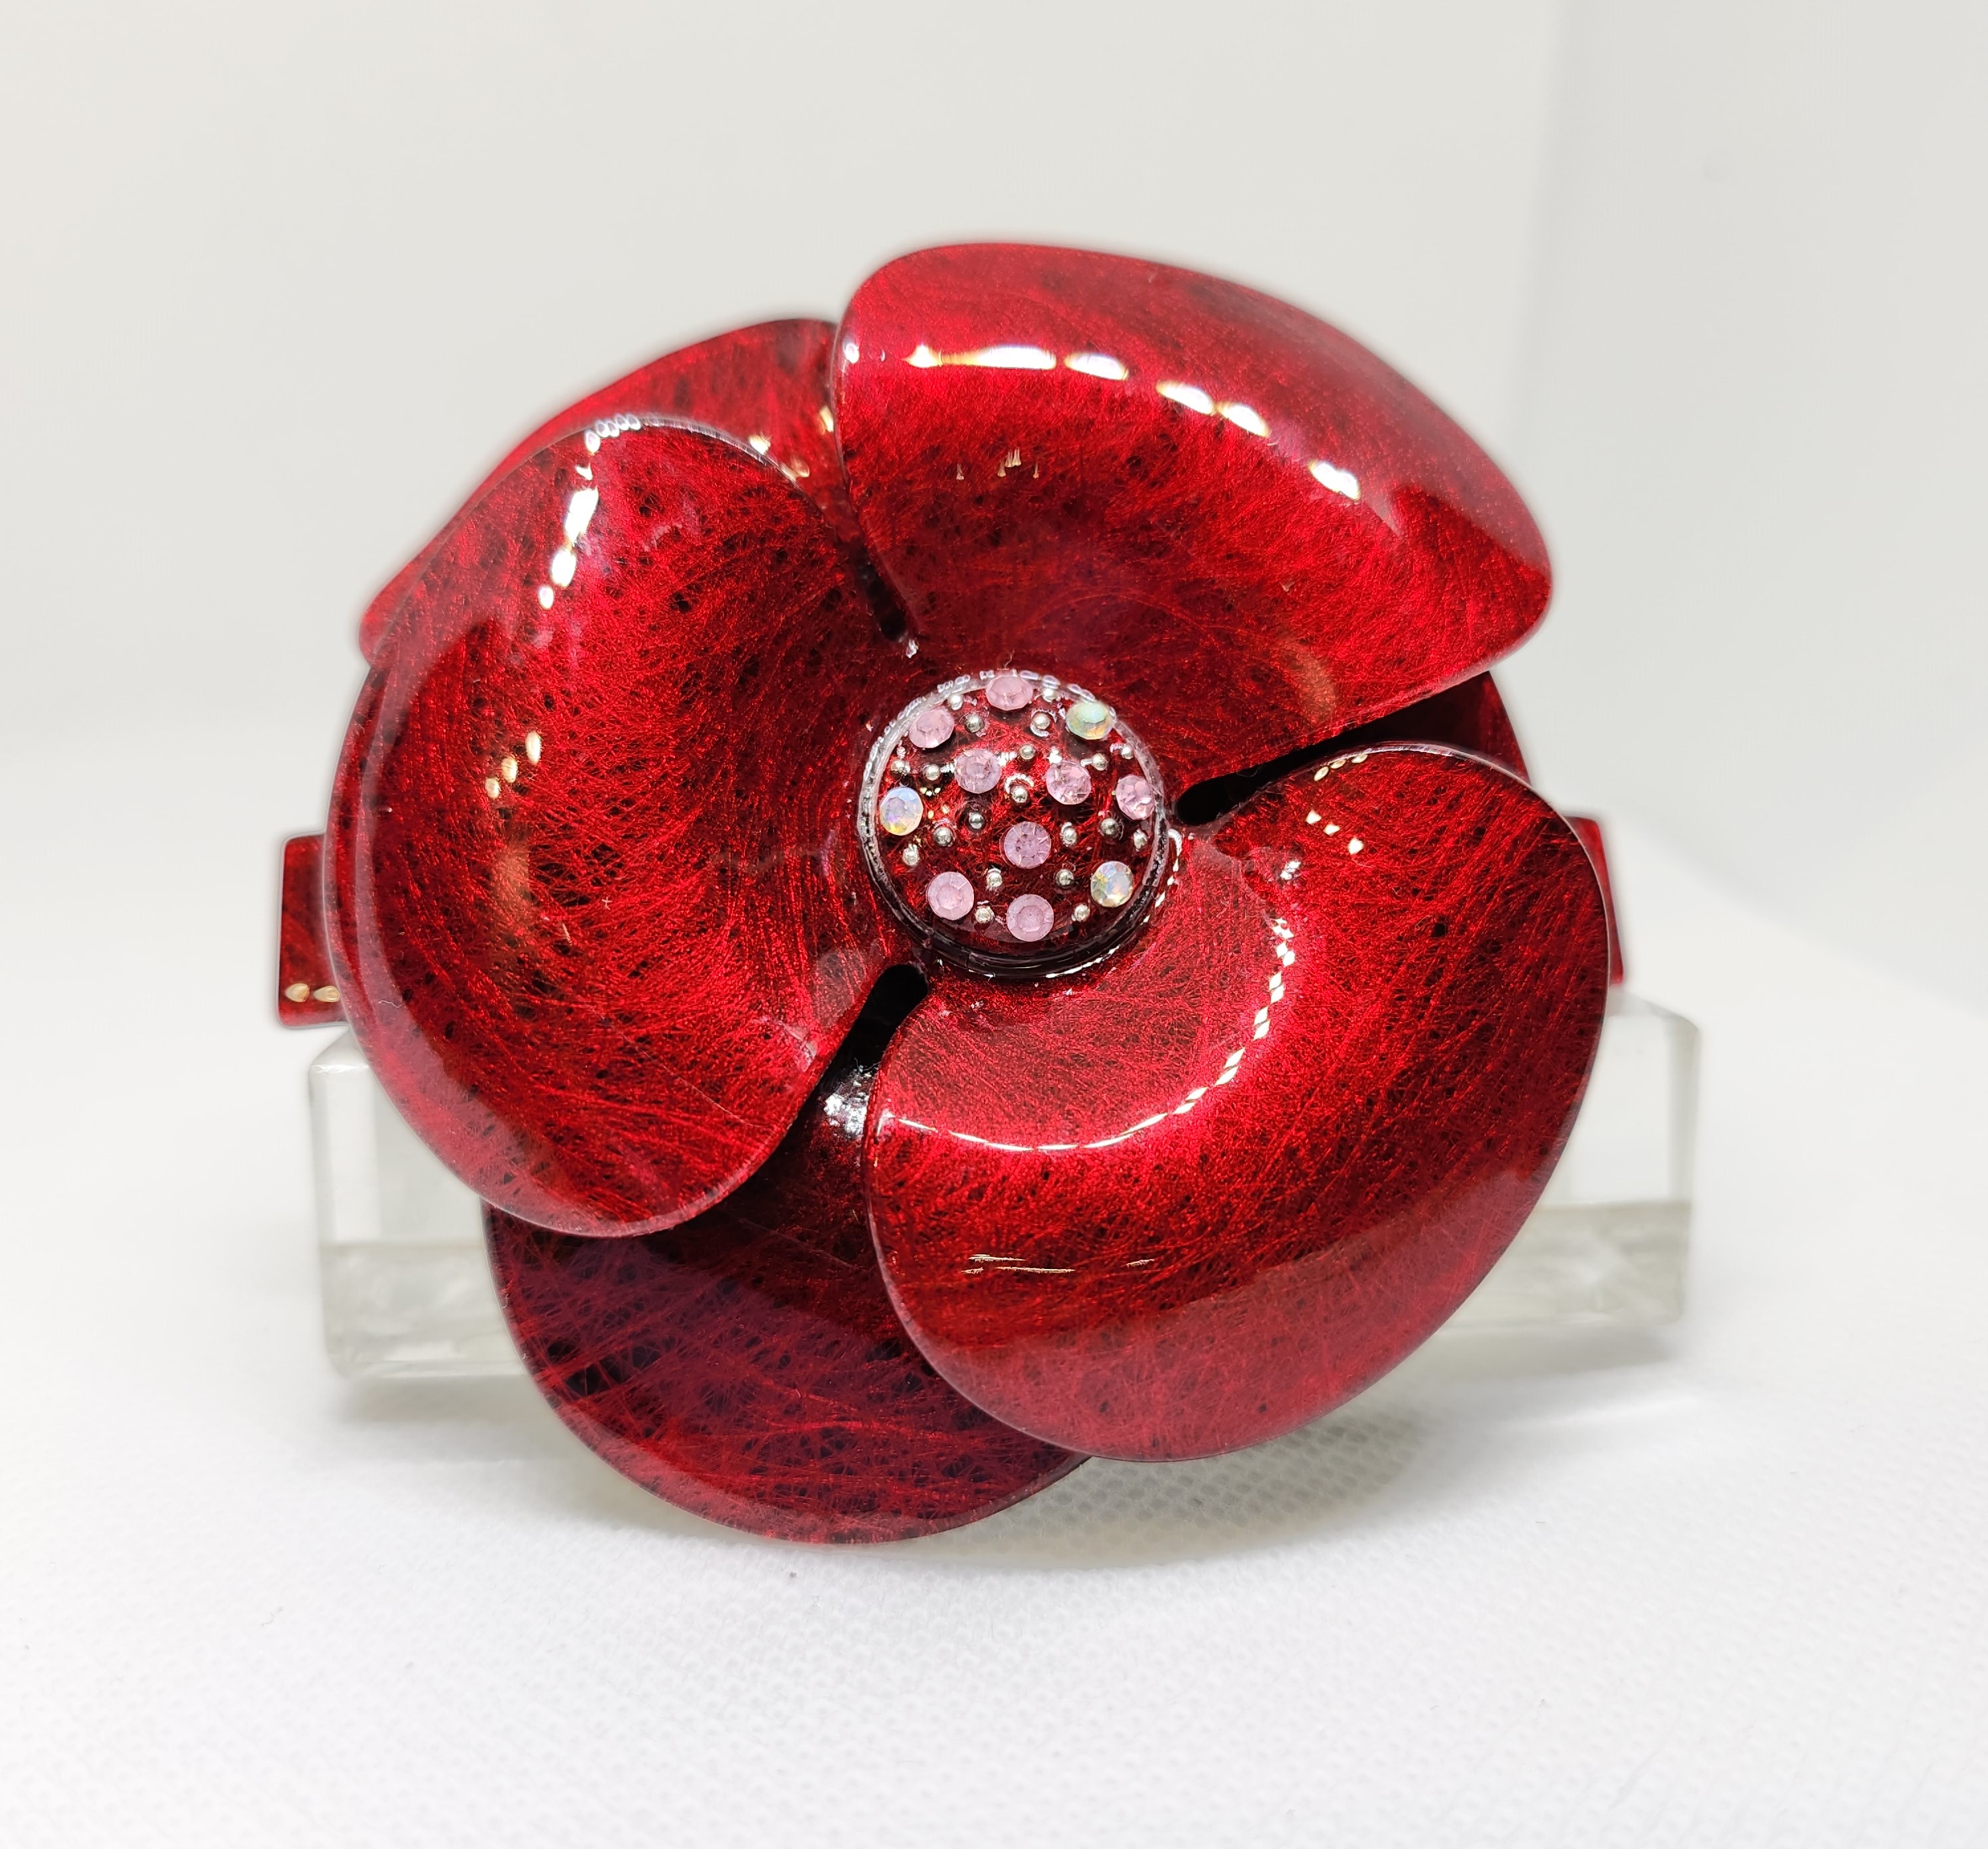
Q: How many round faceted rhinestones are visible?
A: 11